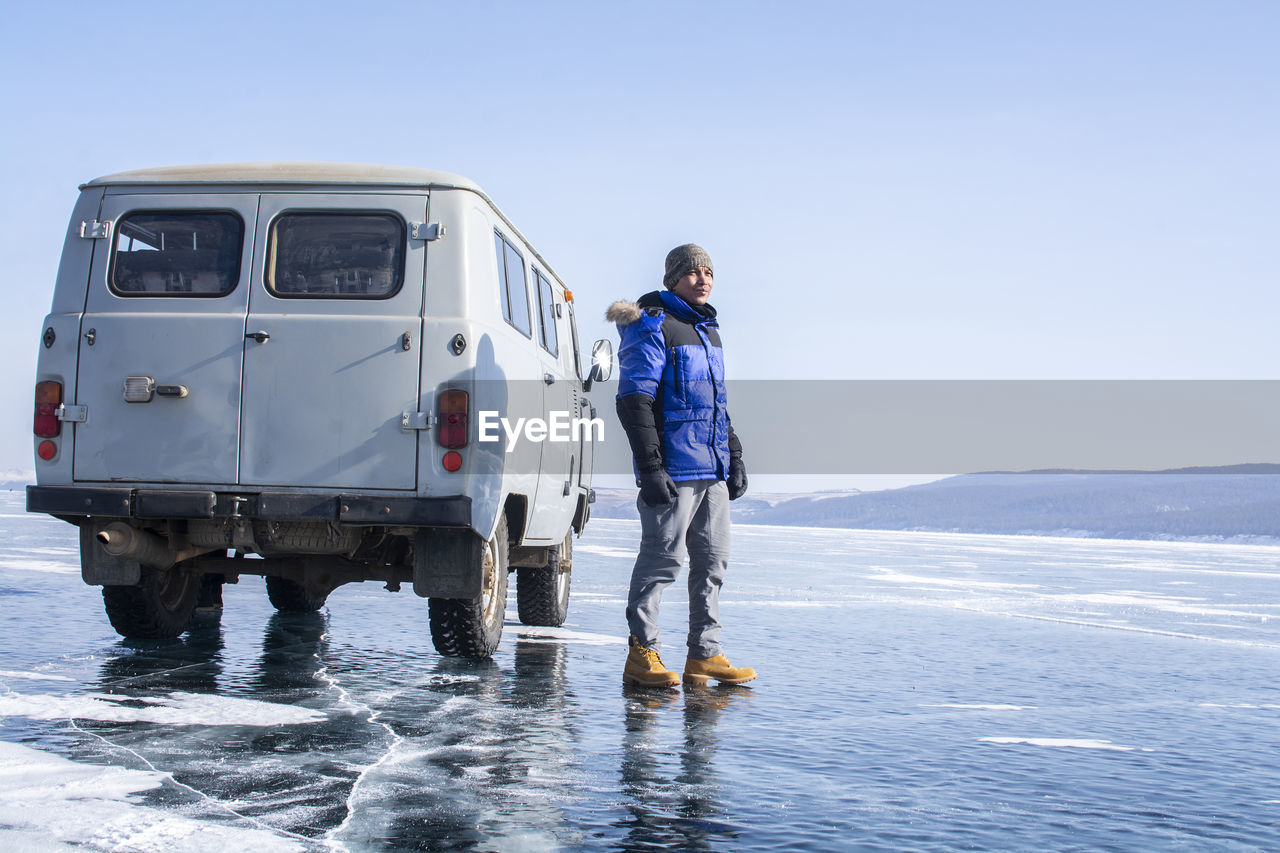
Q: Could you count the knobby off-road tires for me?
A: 4